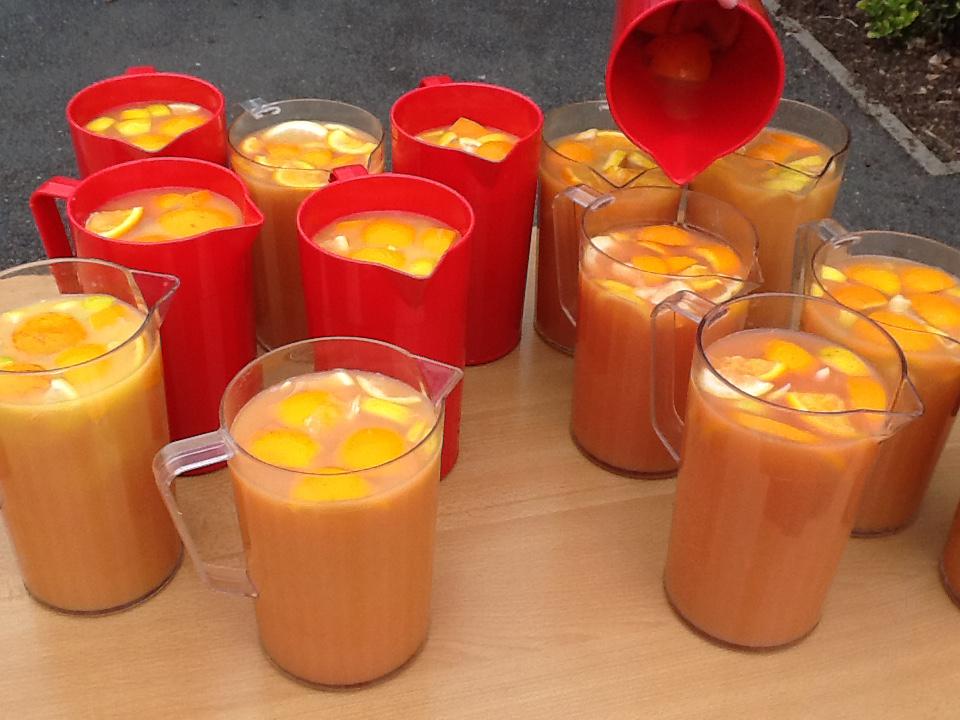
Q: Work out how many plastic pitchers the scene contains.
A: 14